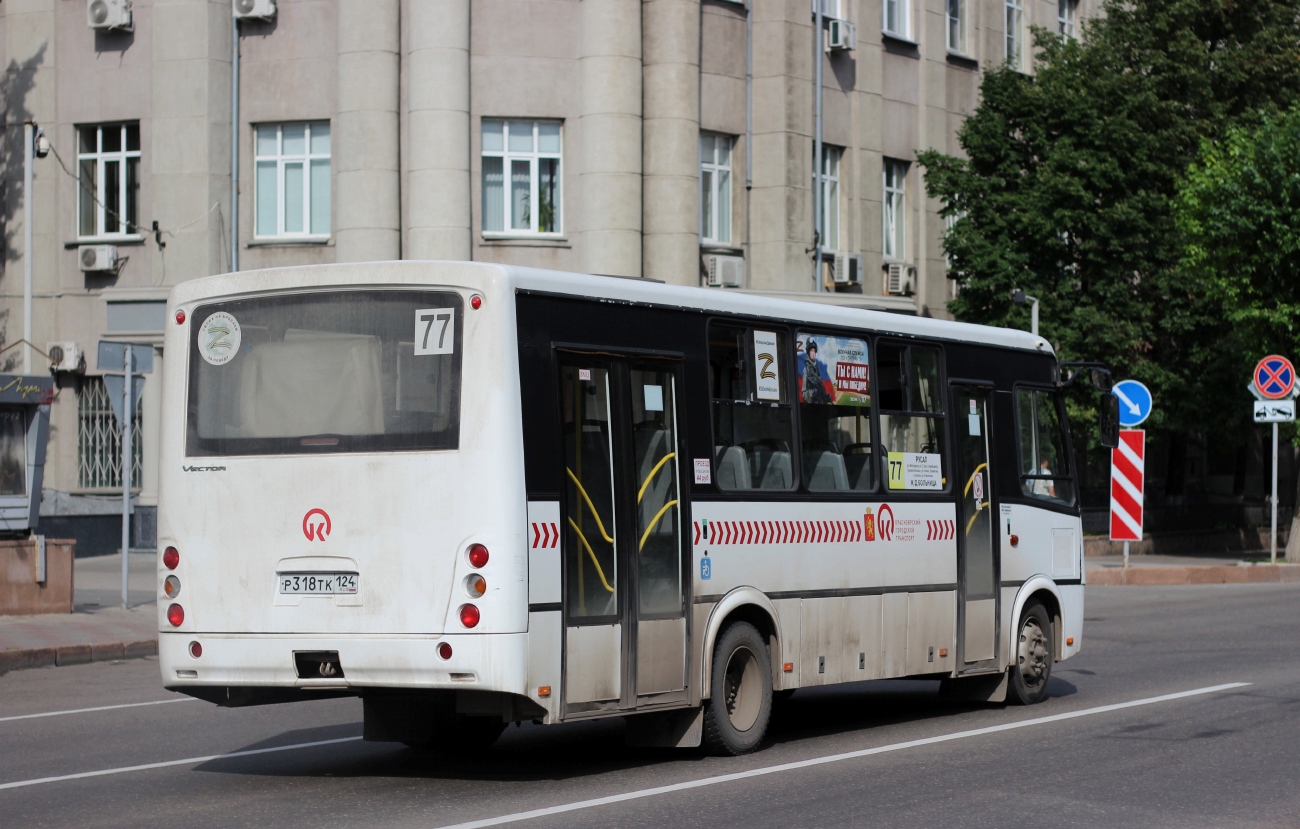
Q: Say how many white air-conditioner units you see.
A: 8